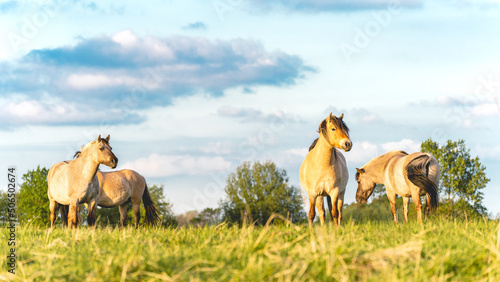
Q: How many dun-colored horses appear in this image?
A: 4